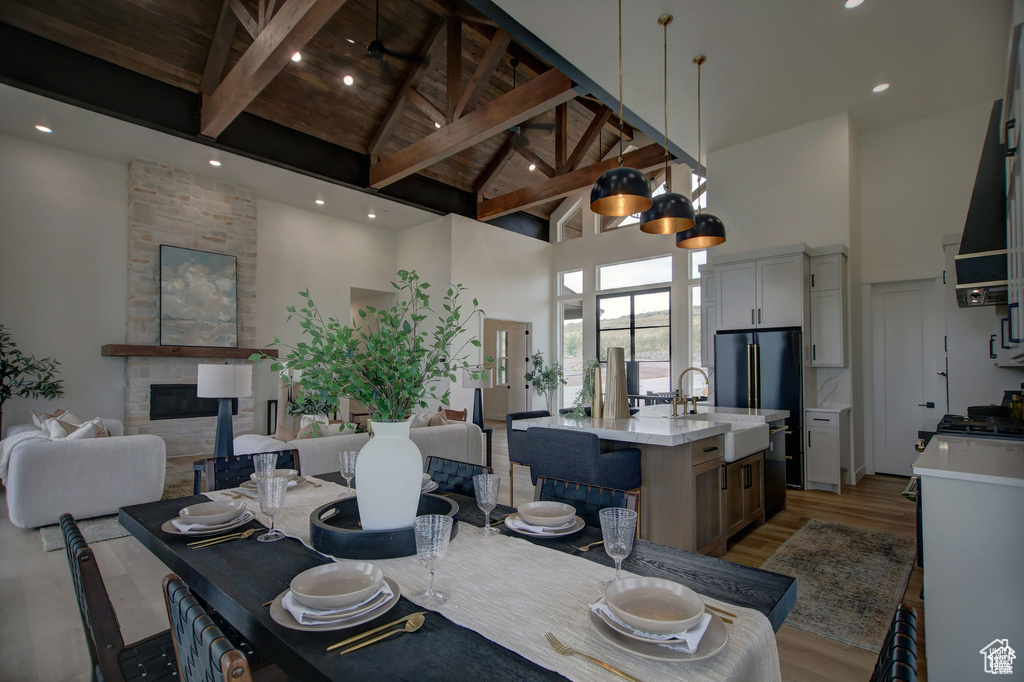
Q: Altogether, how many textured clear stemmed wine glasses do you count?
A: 6